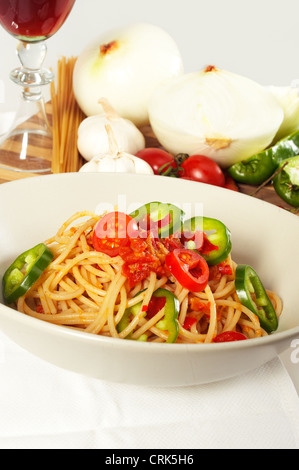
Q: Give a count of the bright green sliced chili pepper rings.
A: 5